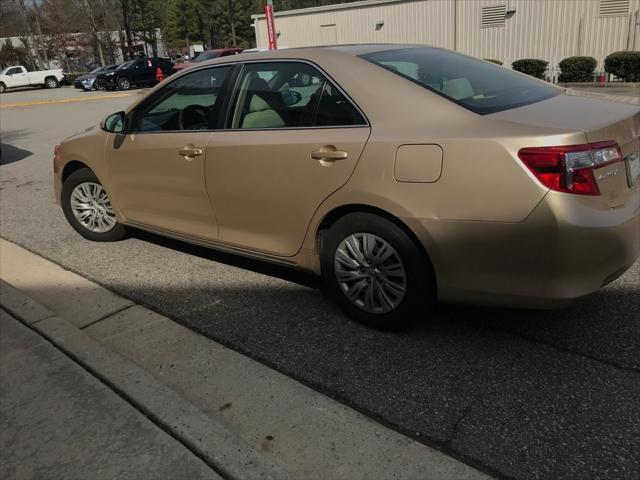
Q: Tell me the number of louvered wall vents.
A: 2